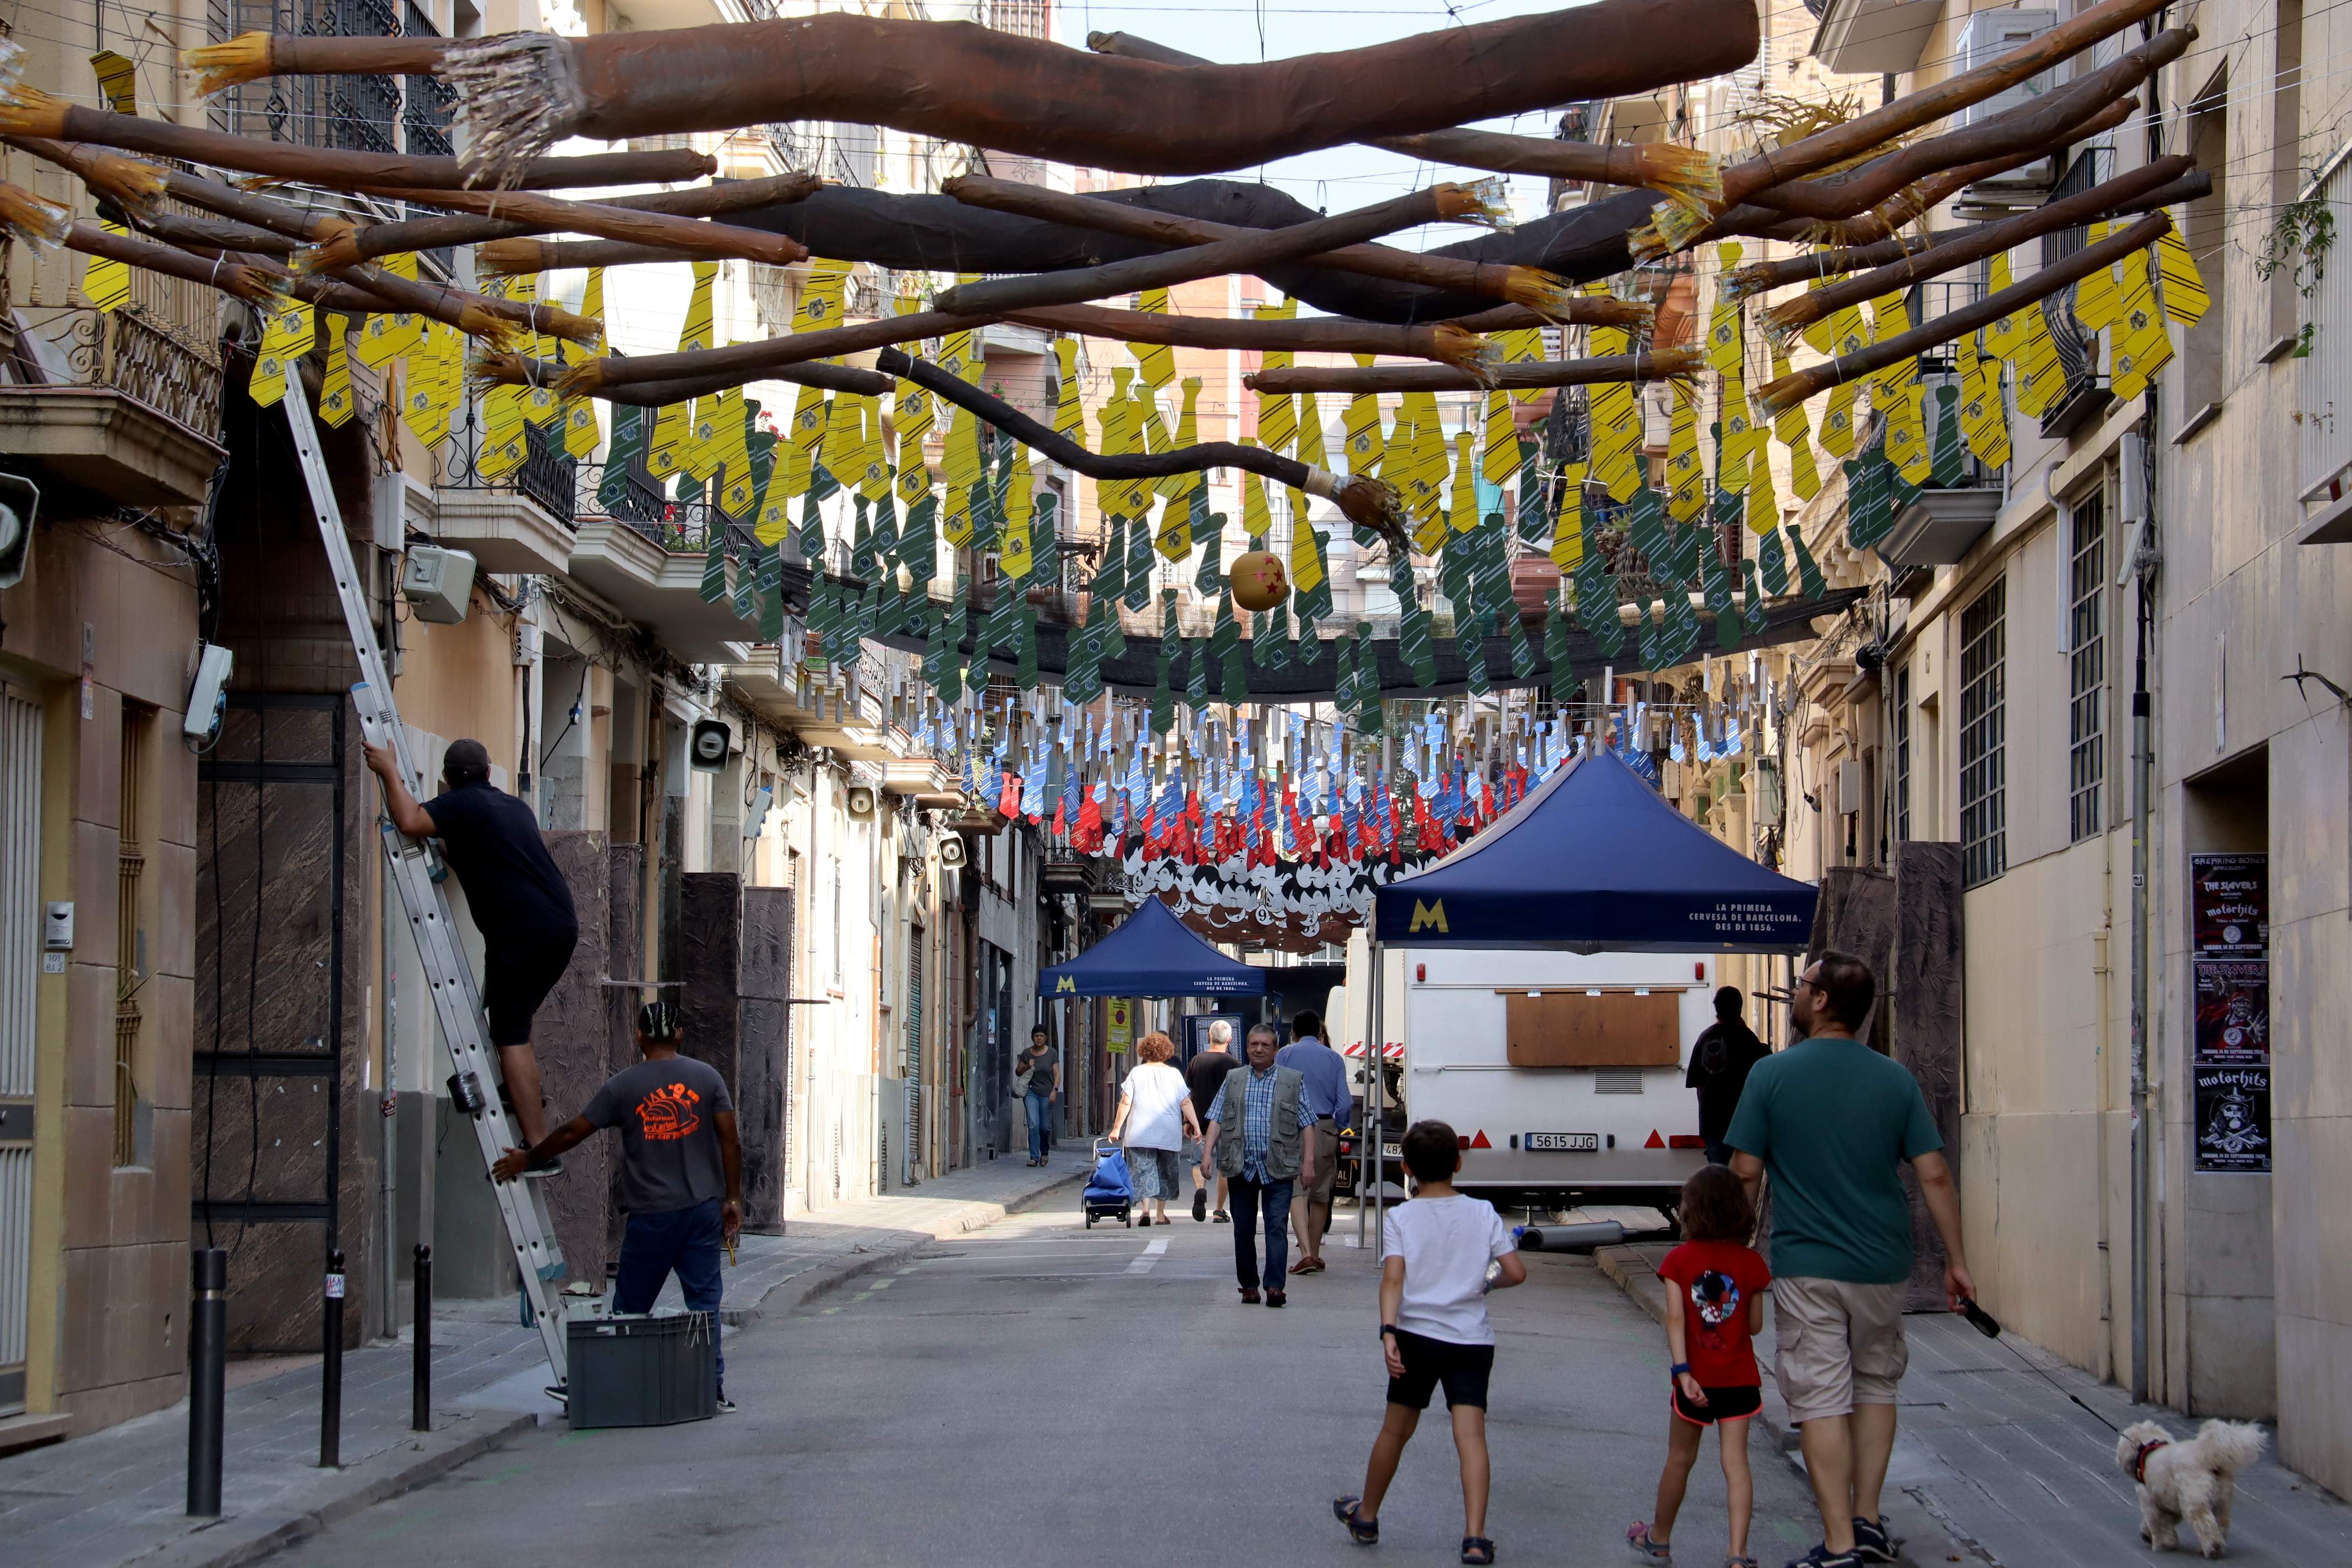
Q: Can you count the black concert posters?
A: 3